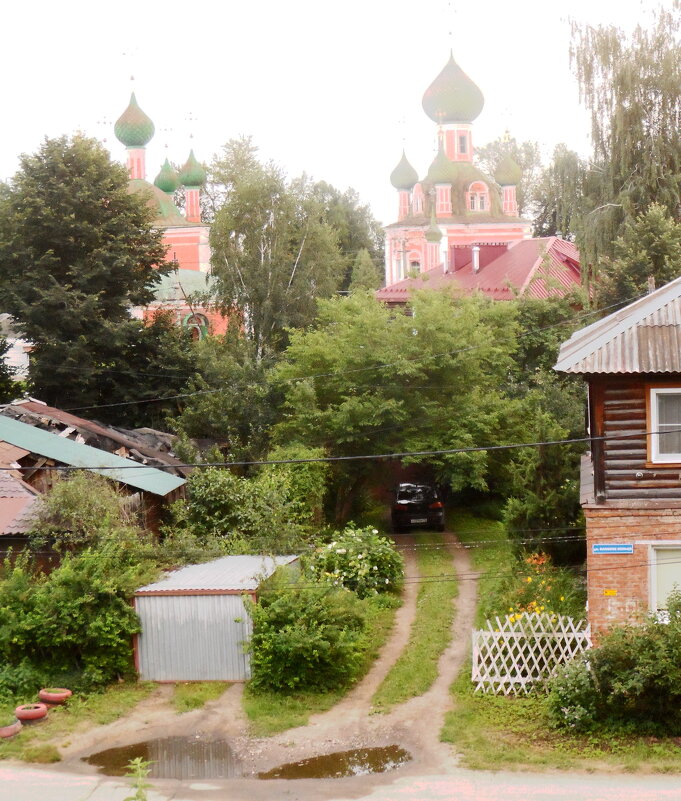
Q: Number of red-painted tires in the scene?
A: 3